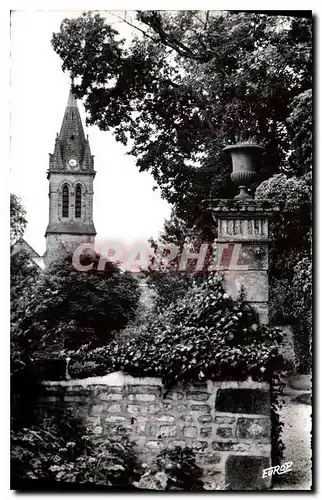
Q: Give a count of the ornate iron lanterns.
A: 0